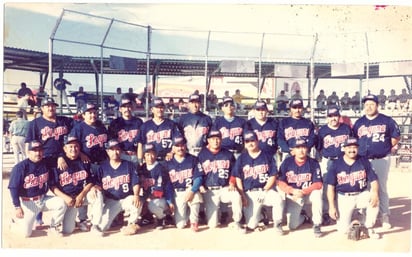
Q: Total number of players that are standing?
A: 10